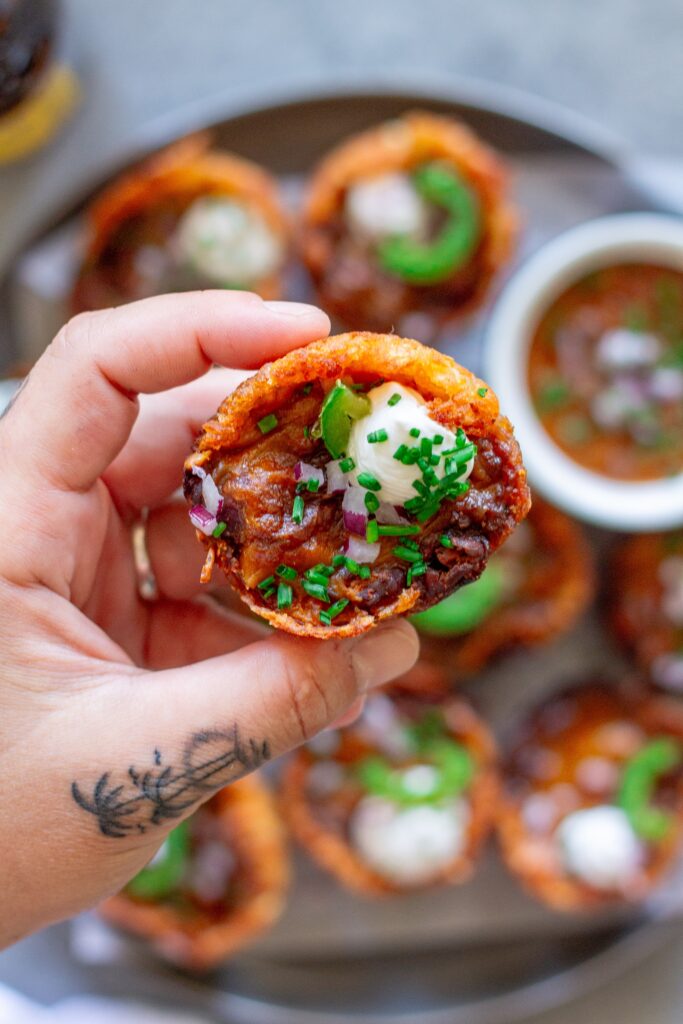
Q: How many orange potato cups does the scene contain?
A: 8